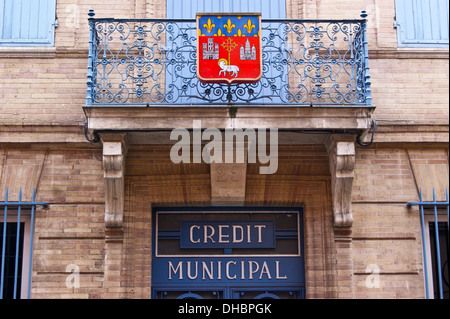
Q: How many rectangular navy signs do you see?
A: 2